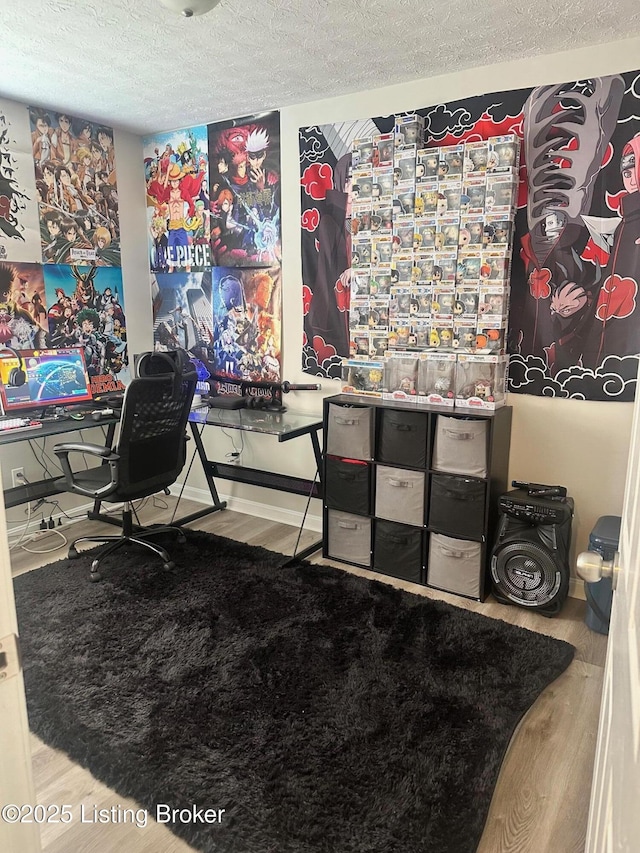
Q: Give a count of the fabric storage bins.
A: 9